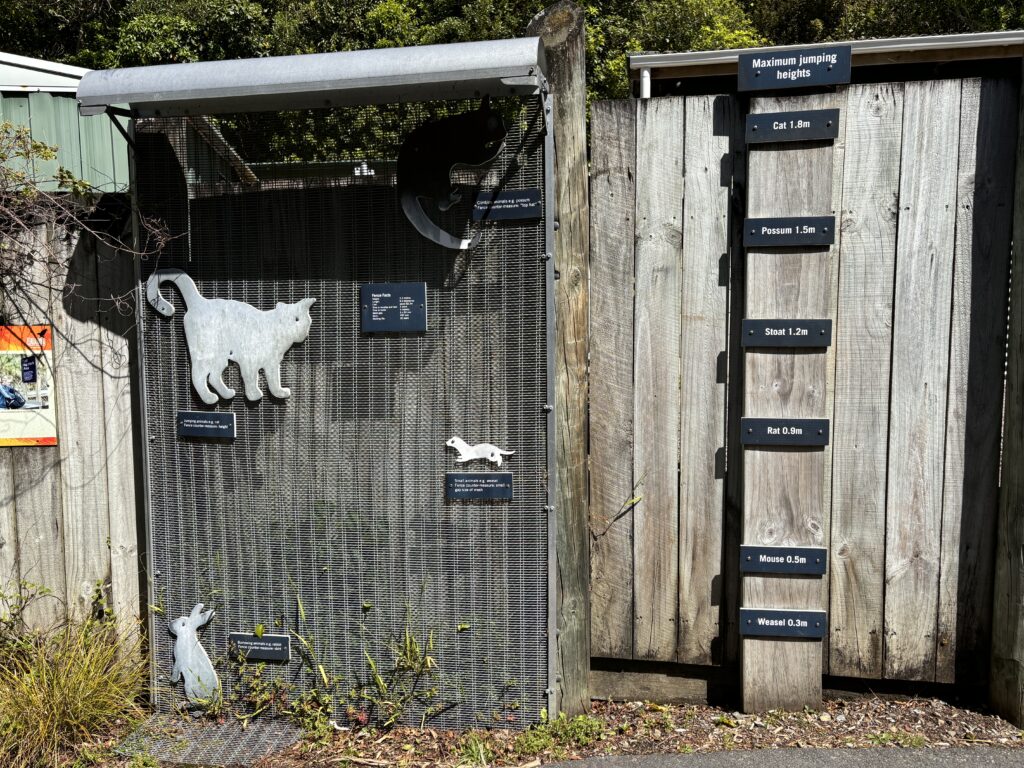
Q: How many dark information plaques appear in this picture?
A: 12